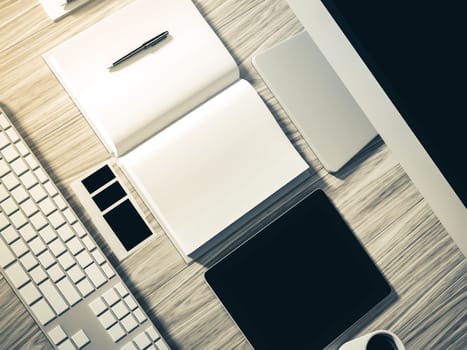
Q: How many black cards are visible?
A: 3